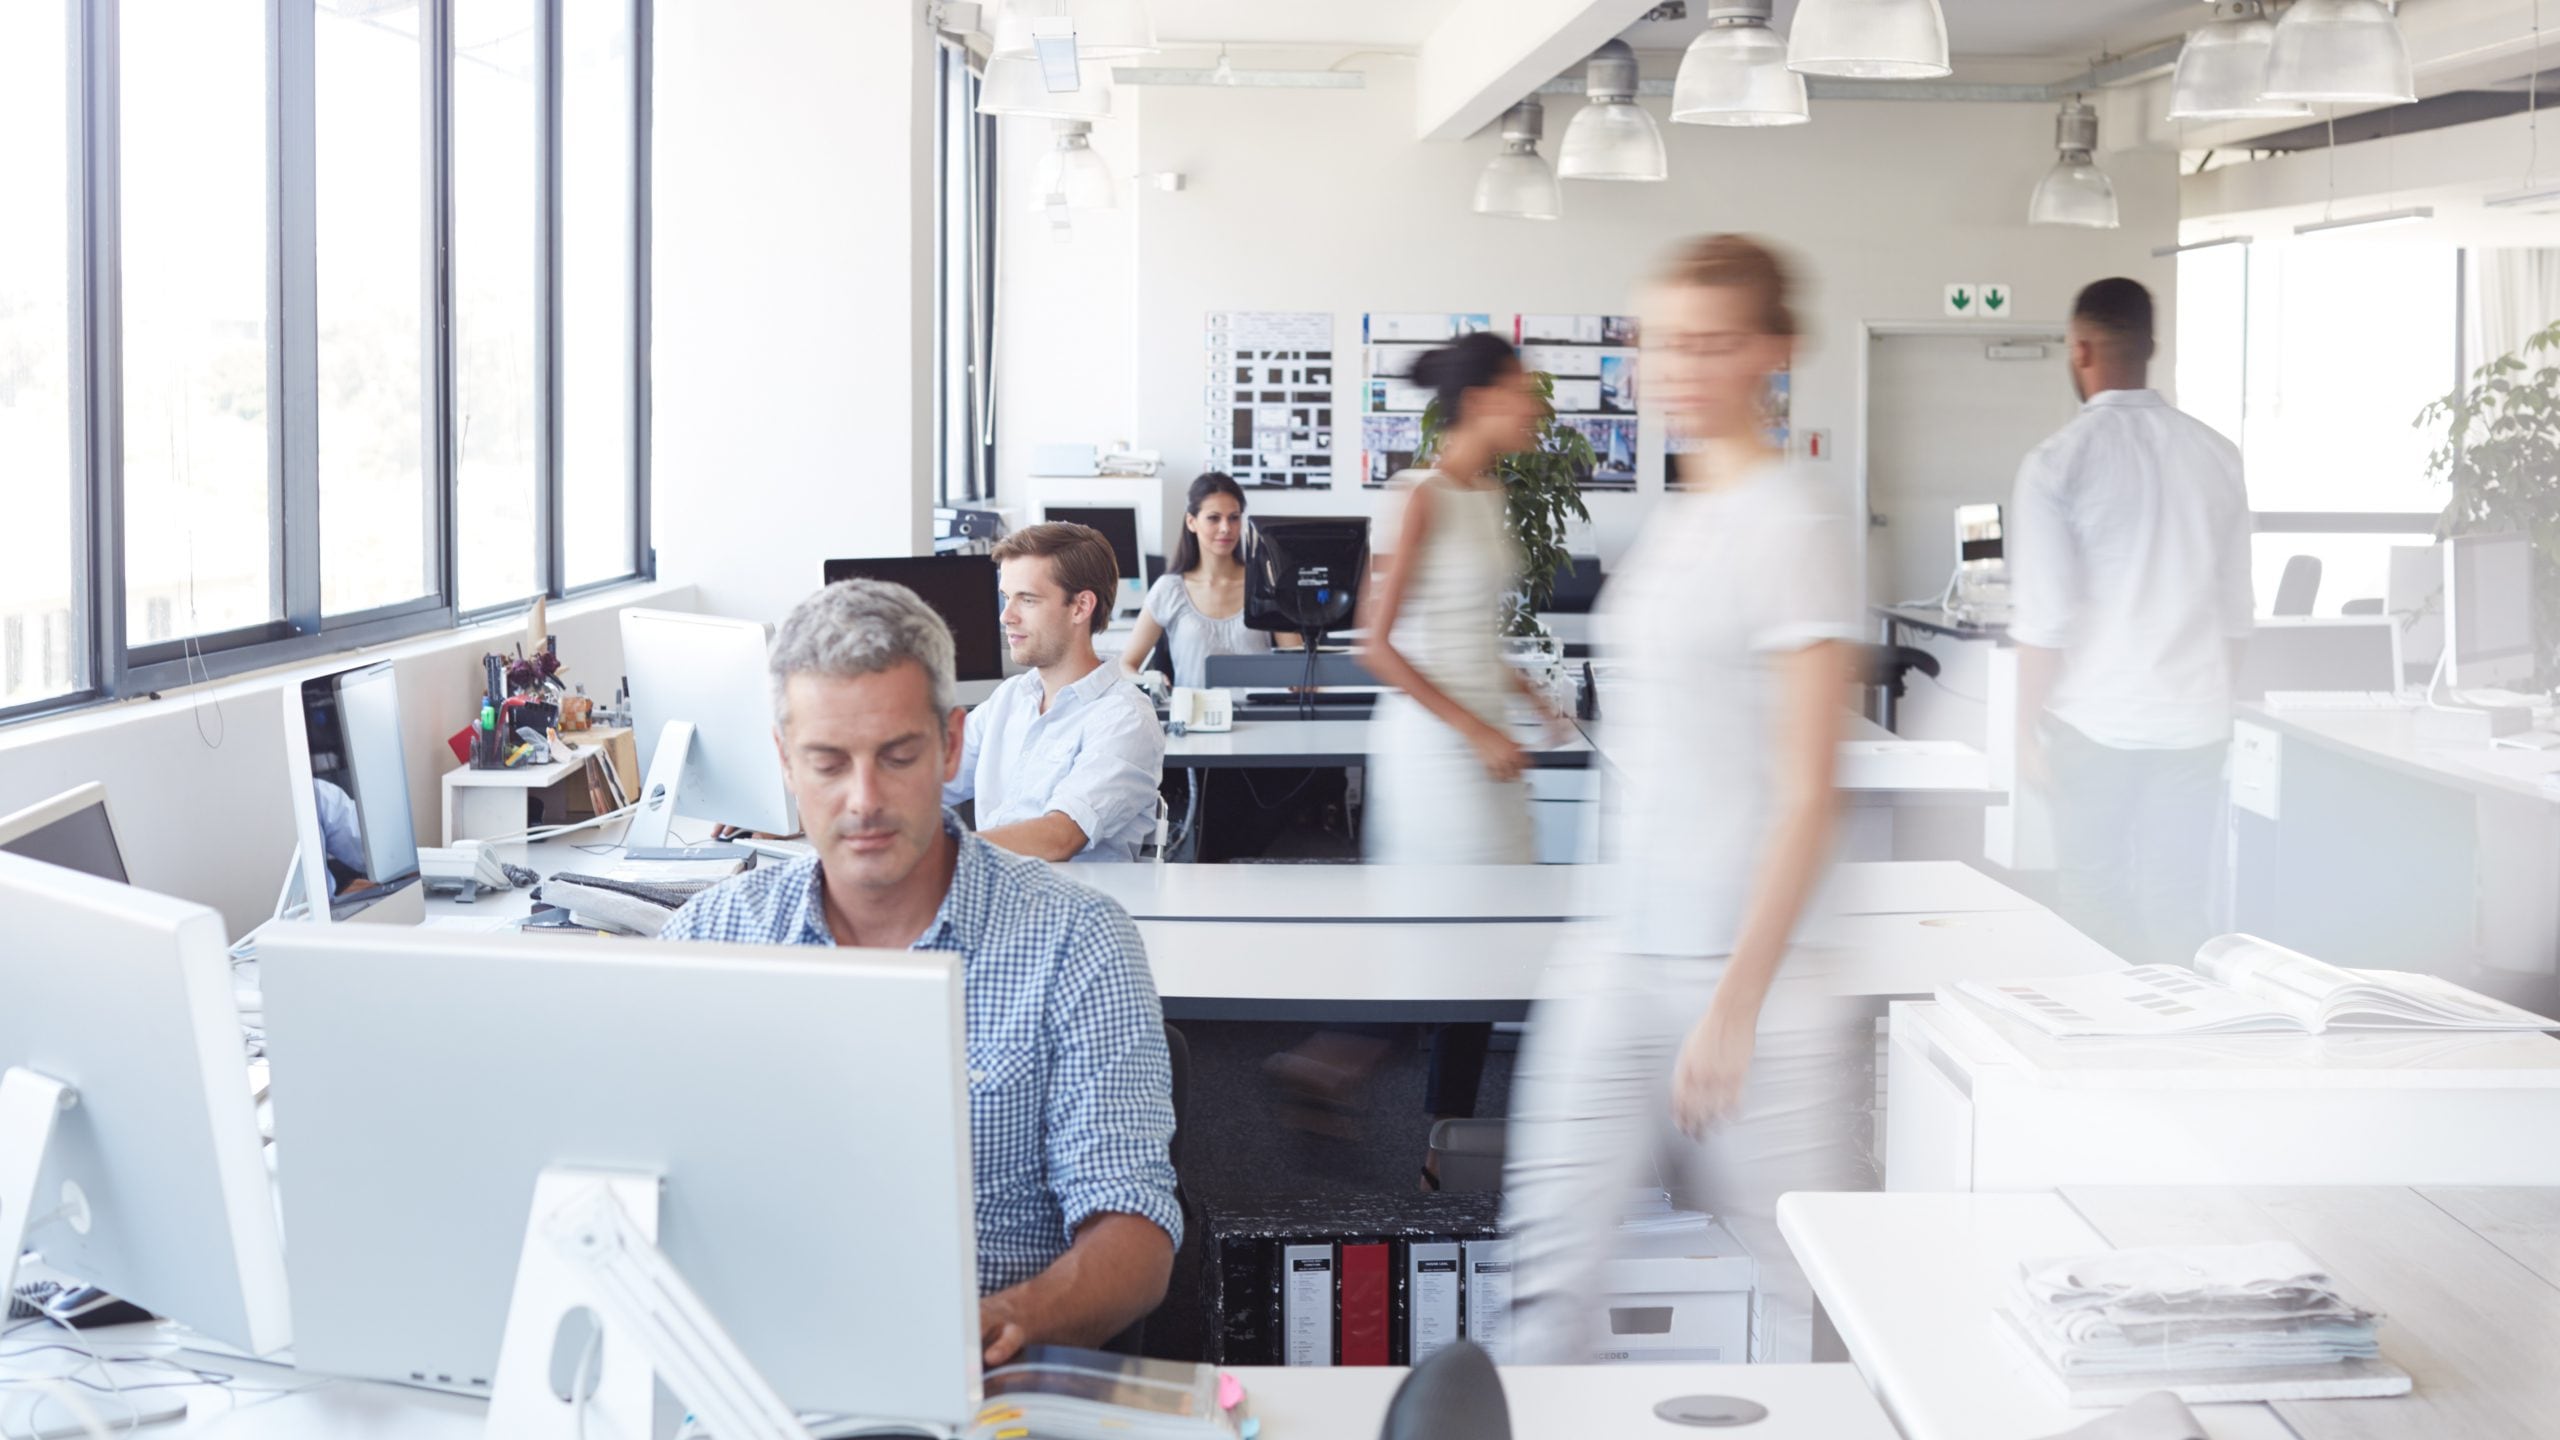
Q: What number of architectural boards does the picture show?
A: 4